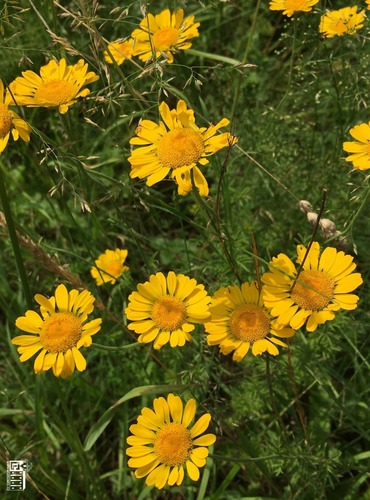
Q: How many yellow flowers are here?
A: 14